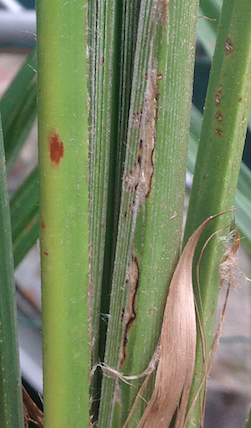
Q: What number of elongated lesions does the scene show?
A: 2